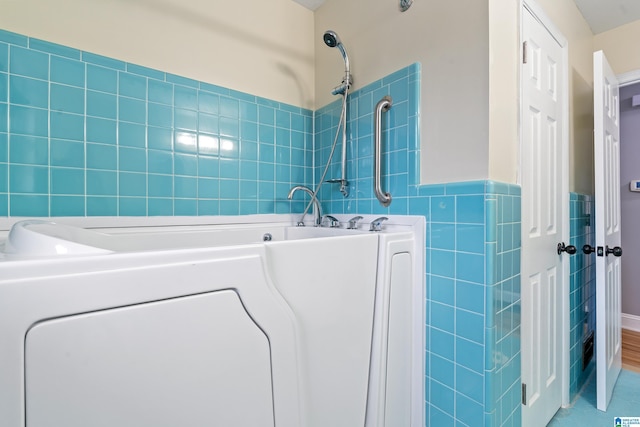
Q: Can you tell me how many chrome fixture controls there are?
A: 3